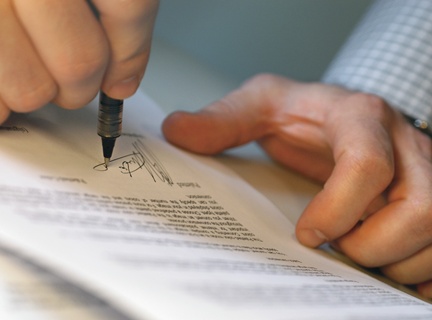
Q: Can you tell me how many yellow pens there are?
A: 0